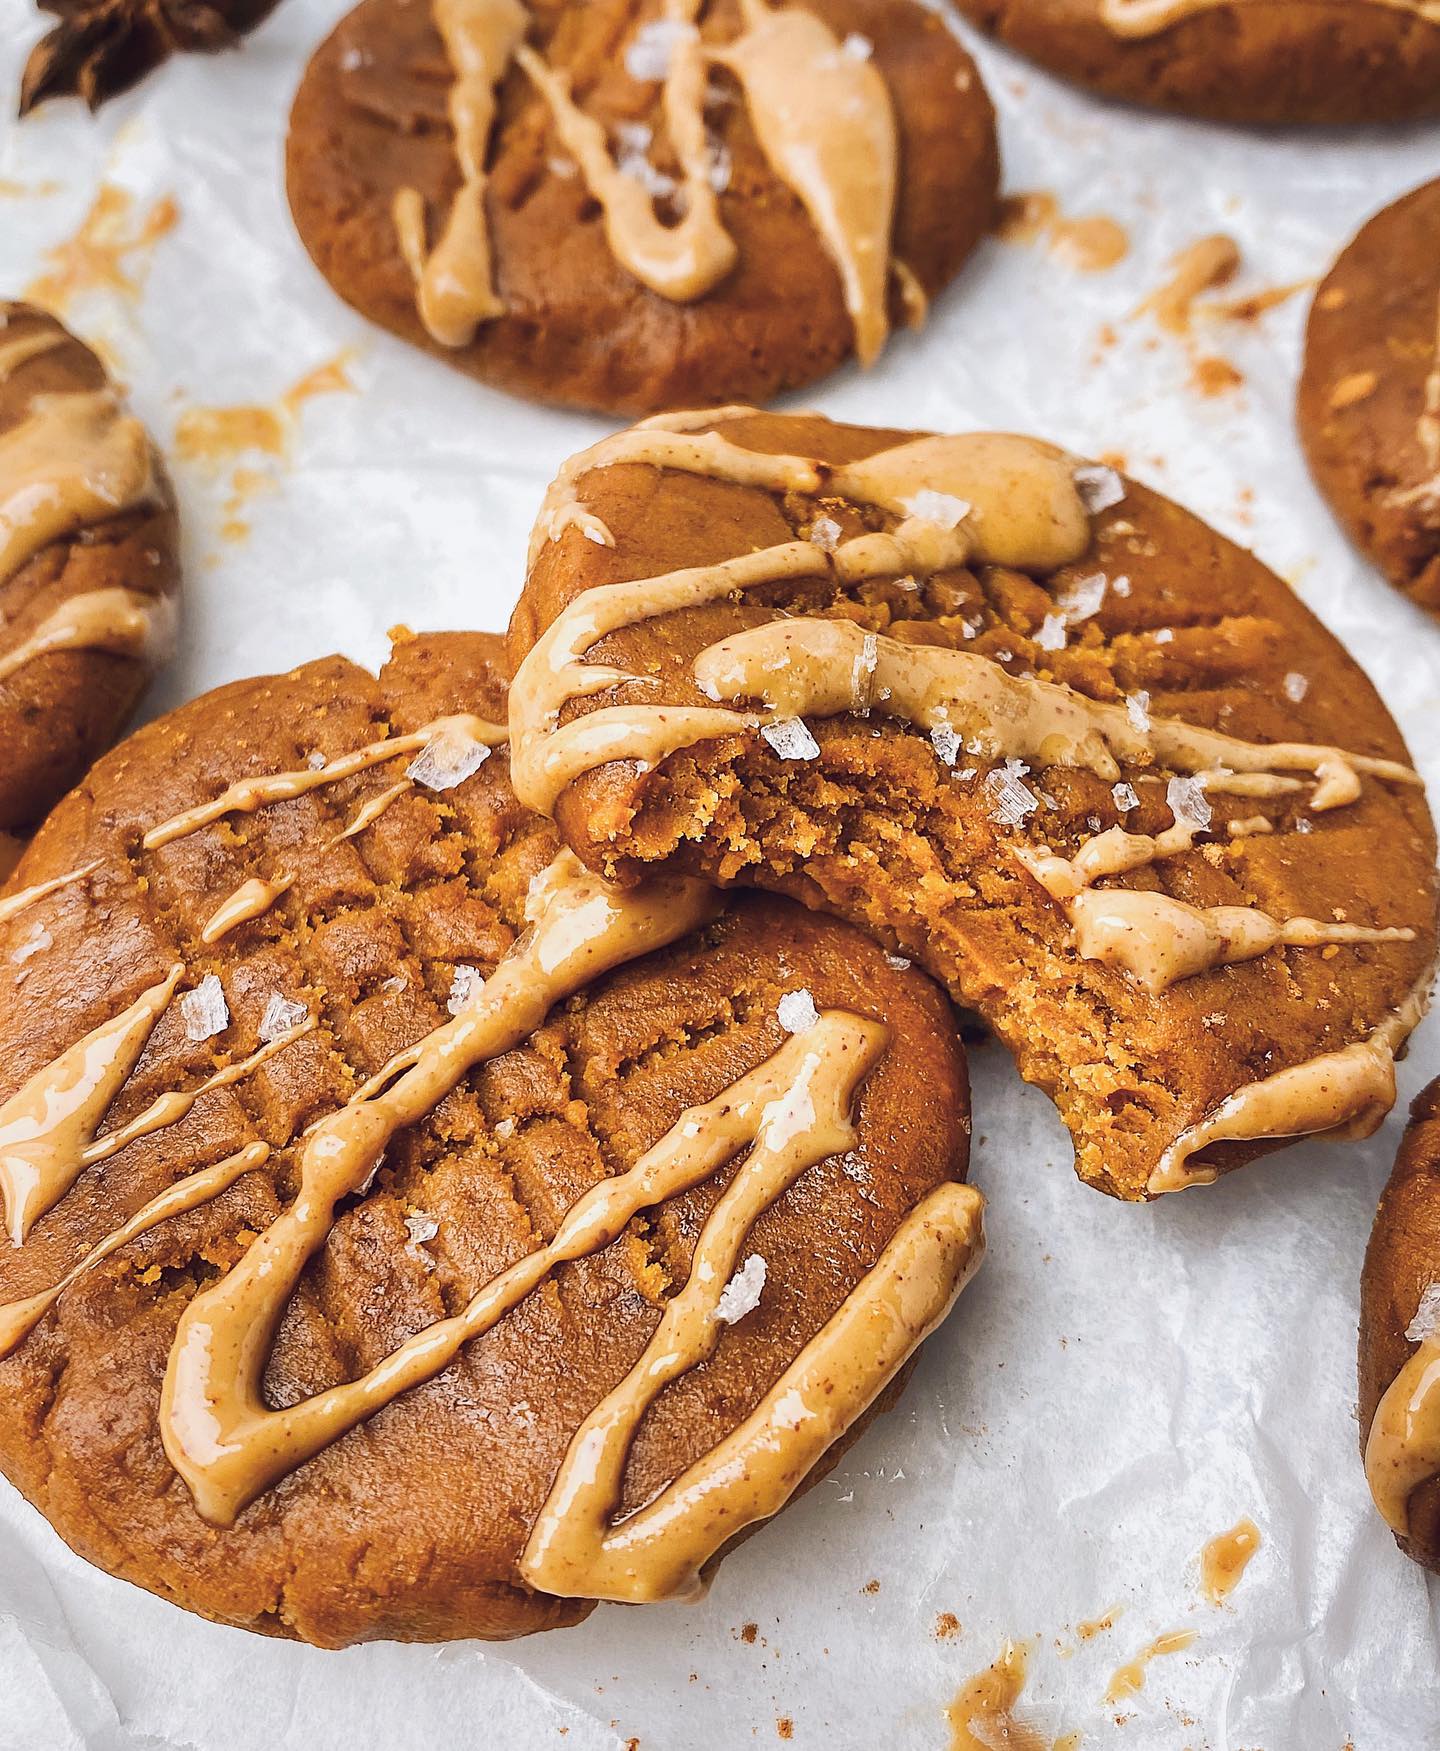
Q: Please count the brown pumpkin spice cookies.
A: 7